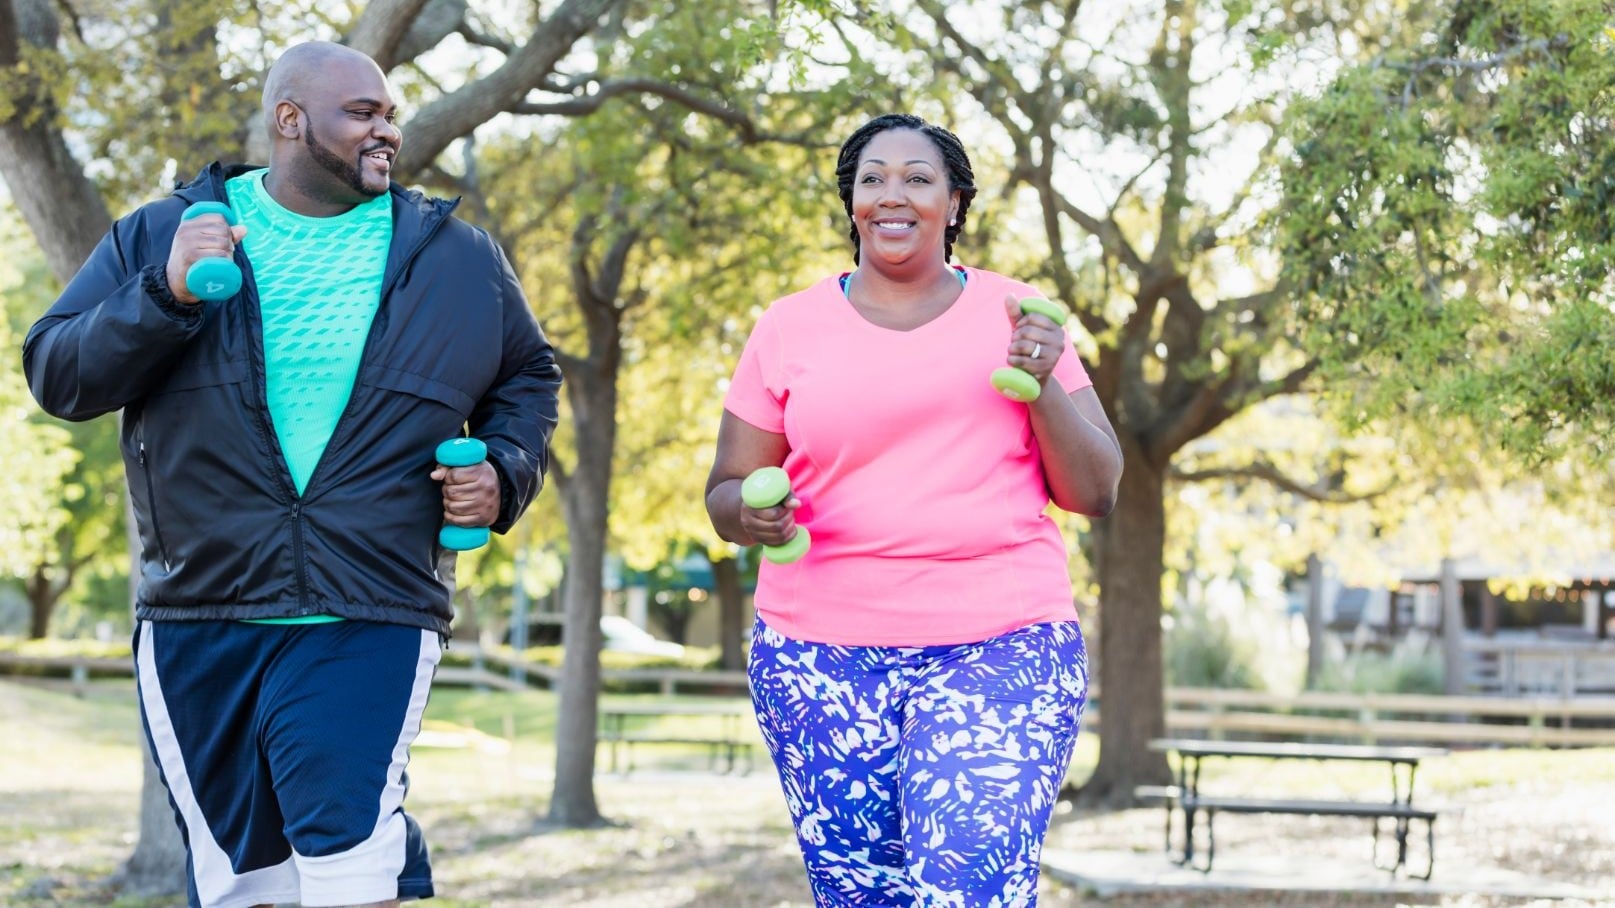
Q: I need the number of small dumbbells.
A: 4